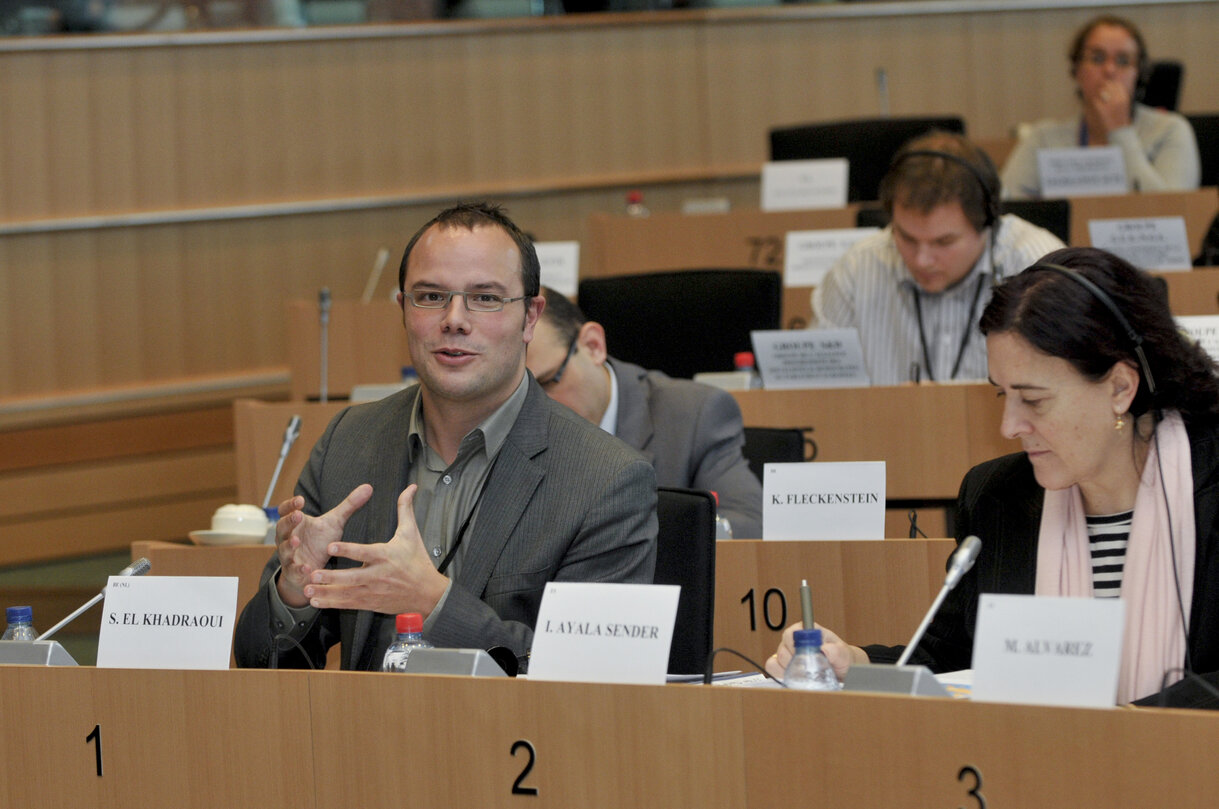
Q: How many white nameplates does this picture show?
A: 11